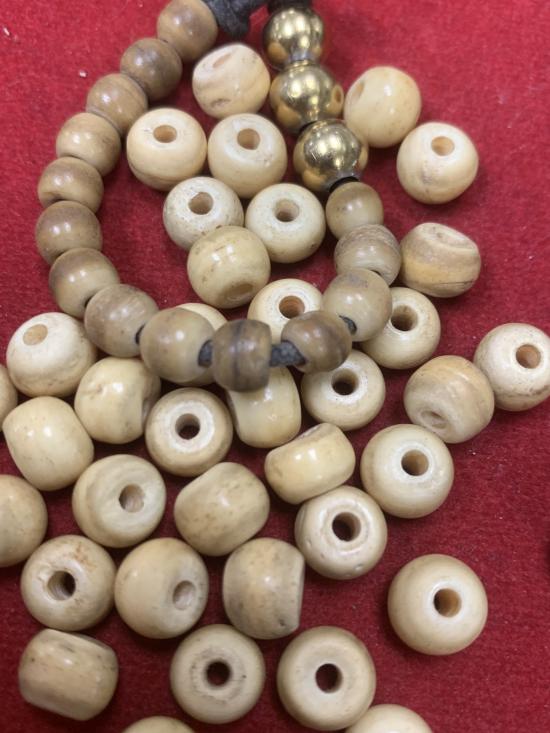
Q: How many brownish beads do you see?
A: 14